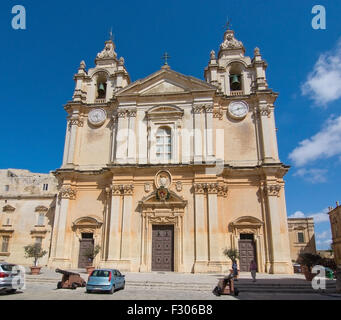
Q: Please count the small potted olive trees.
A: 4